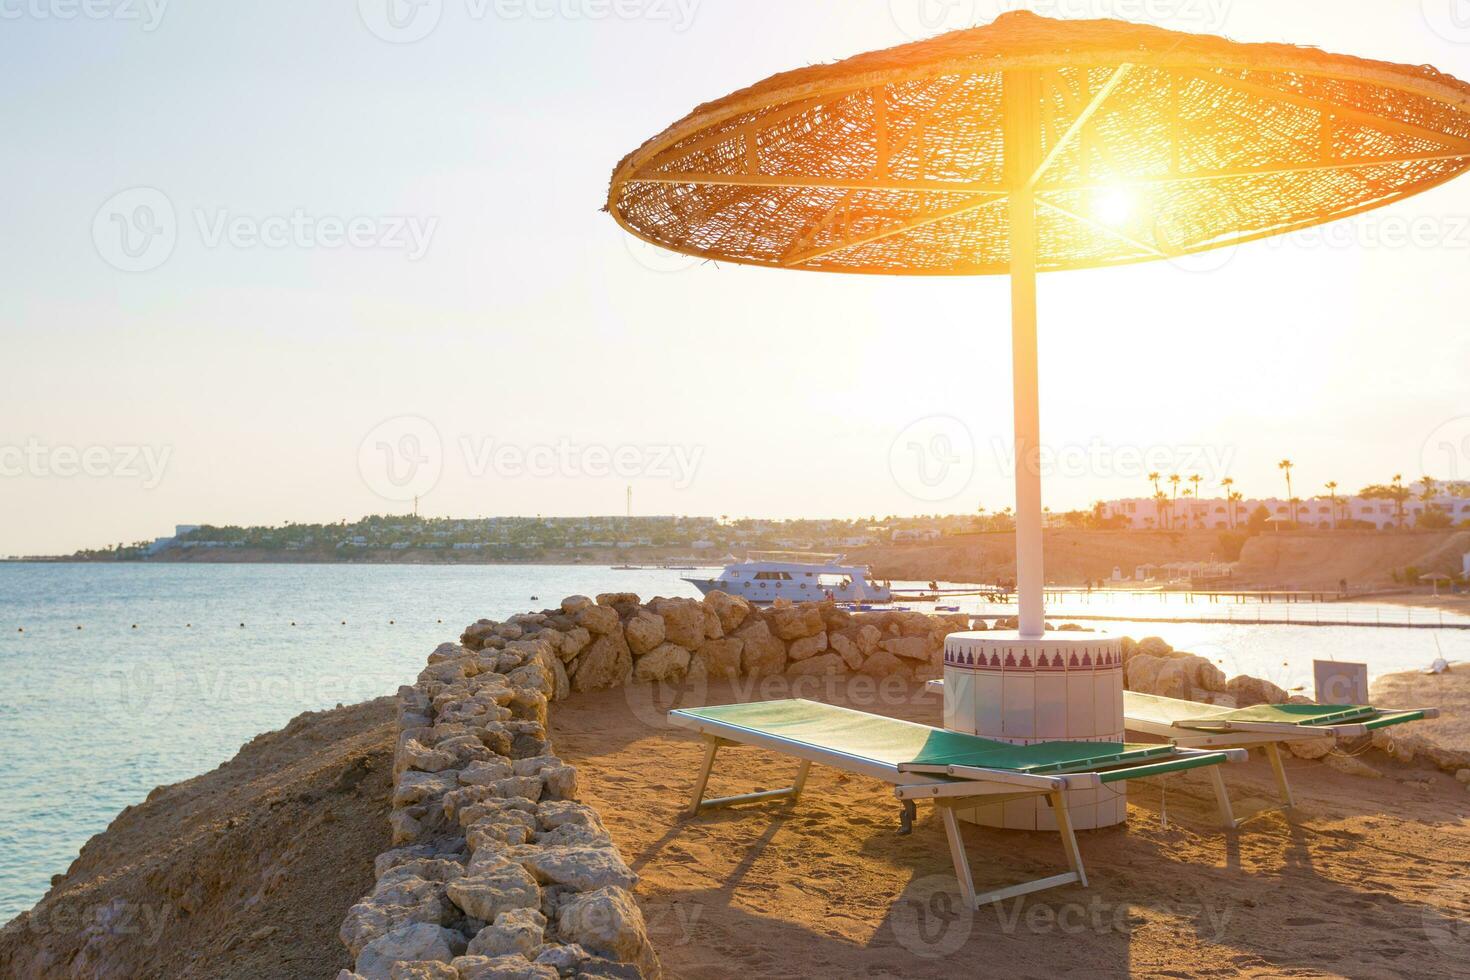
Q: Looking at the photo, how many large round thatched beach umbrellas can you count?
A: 1